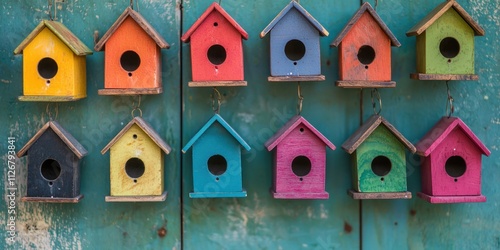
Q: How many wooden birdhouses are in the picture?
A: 12